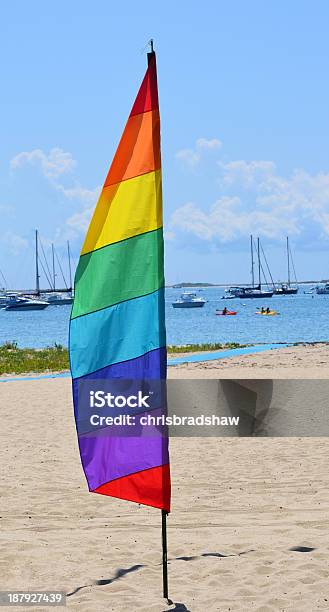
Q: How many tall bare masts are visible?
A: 6